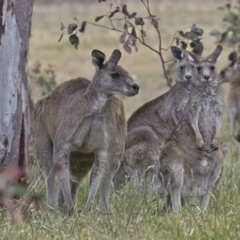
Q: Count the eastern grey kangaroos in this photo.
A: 4